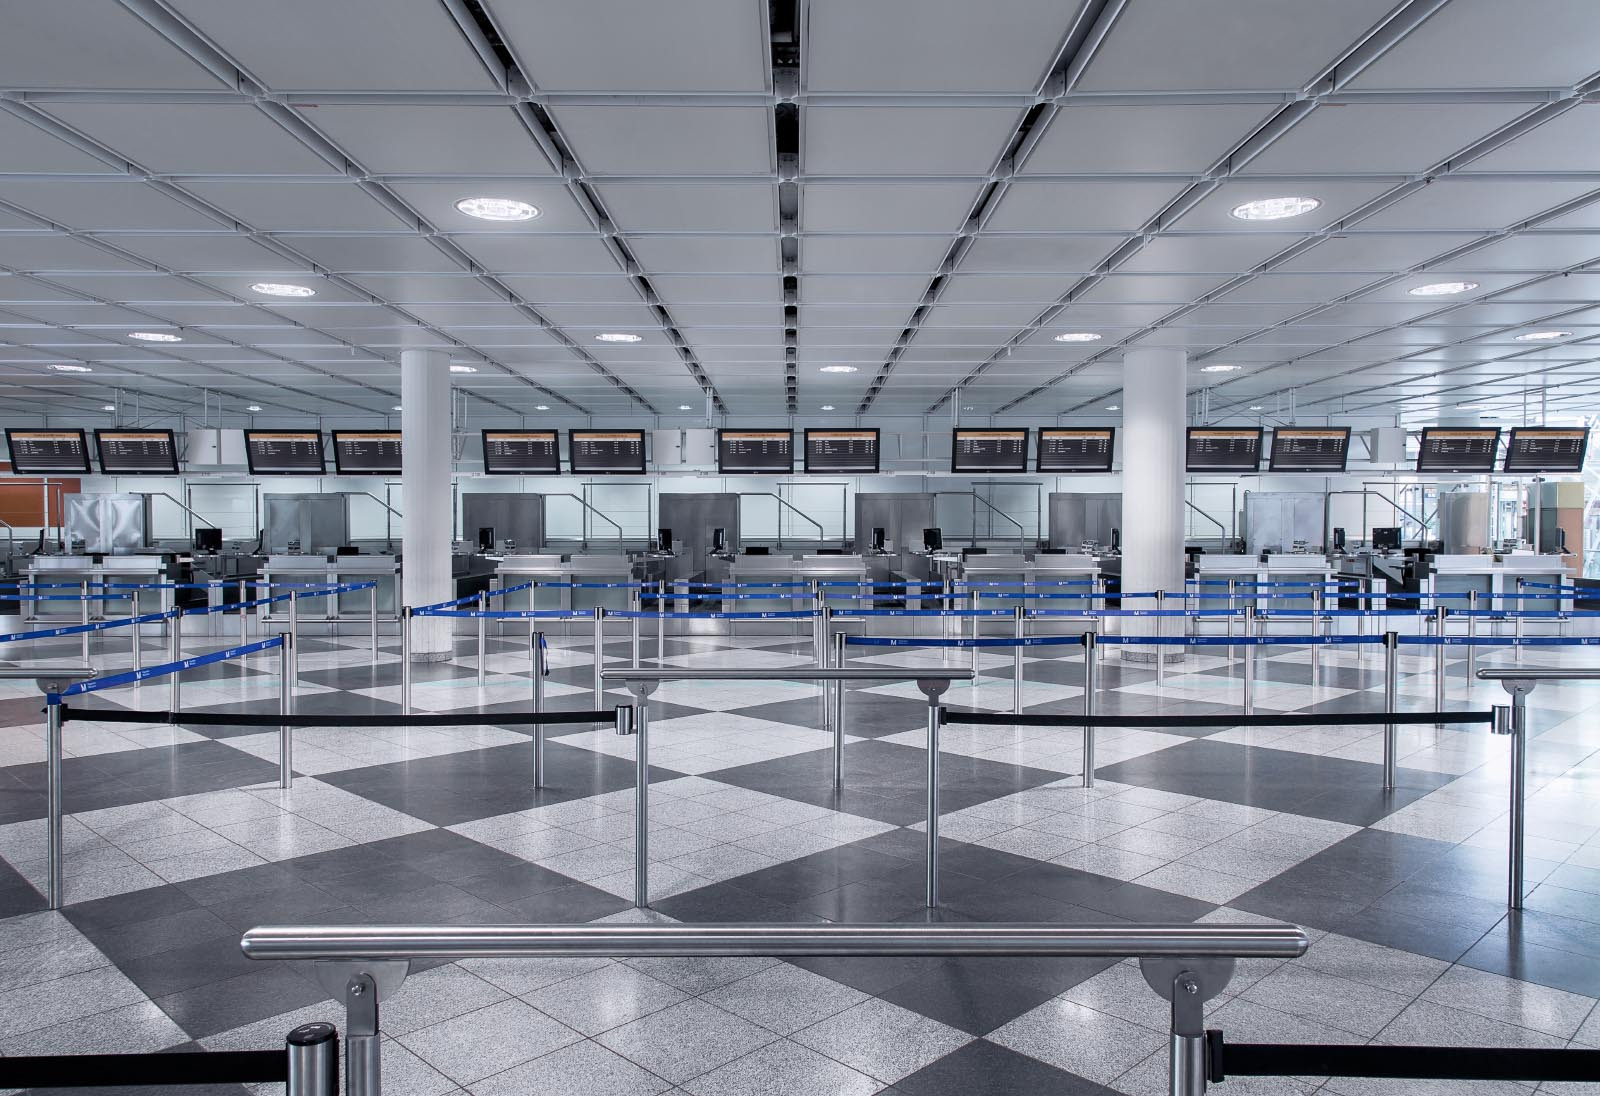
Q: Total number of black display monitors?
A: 14